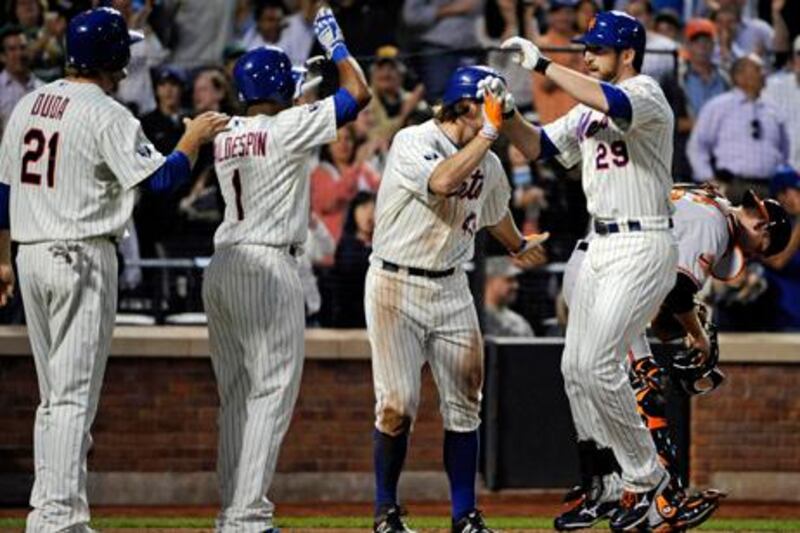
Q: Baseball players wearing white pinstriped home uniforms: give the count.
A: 4